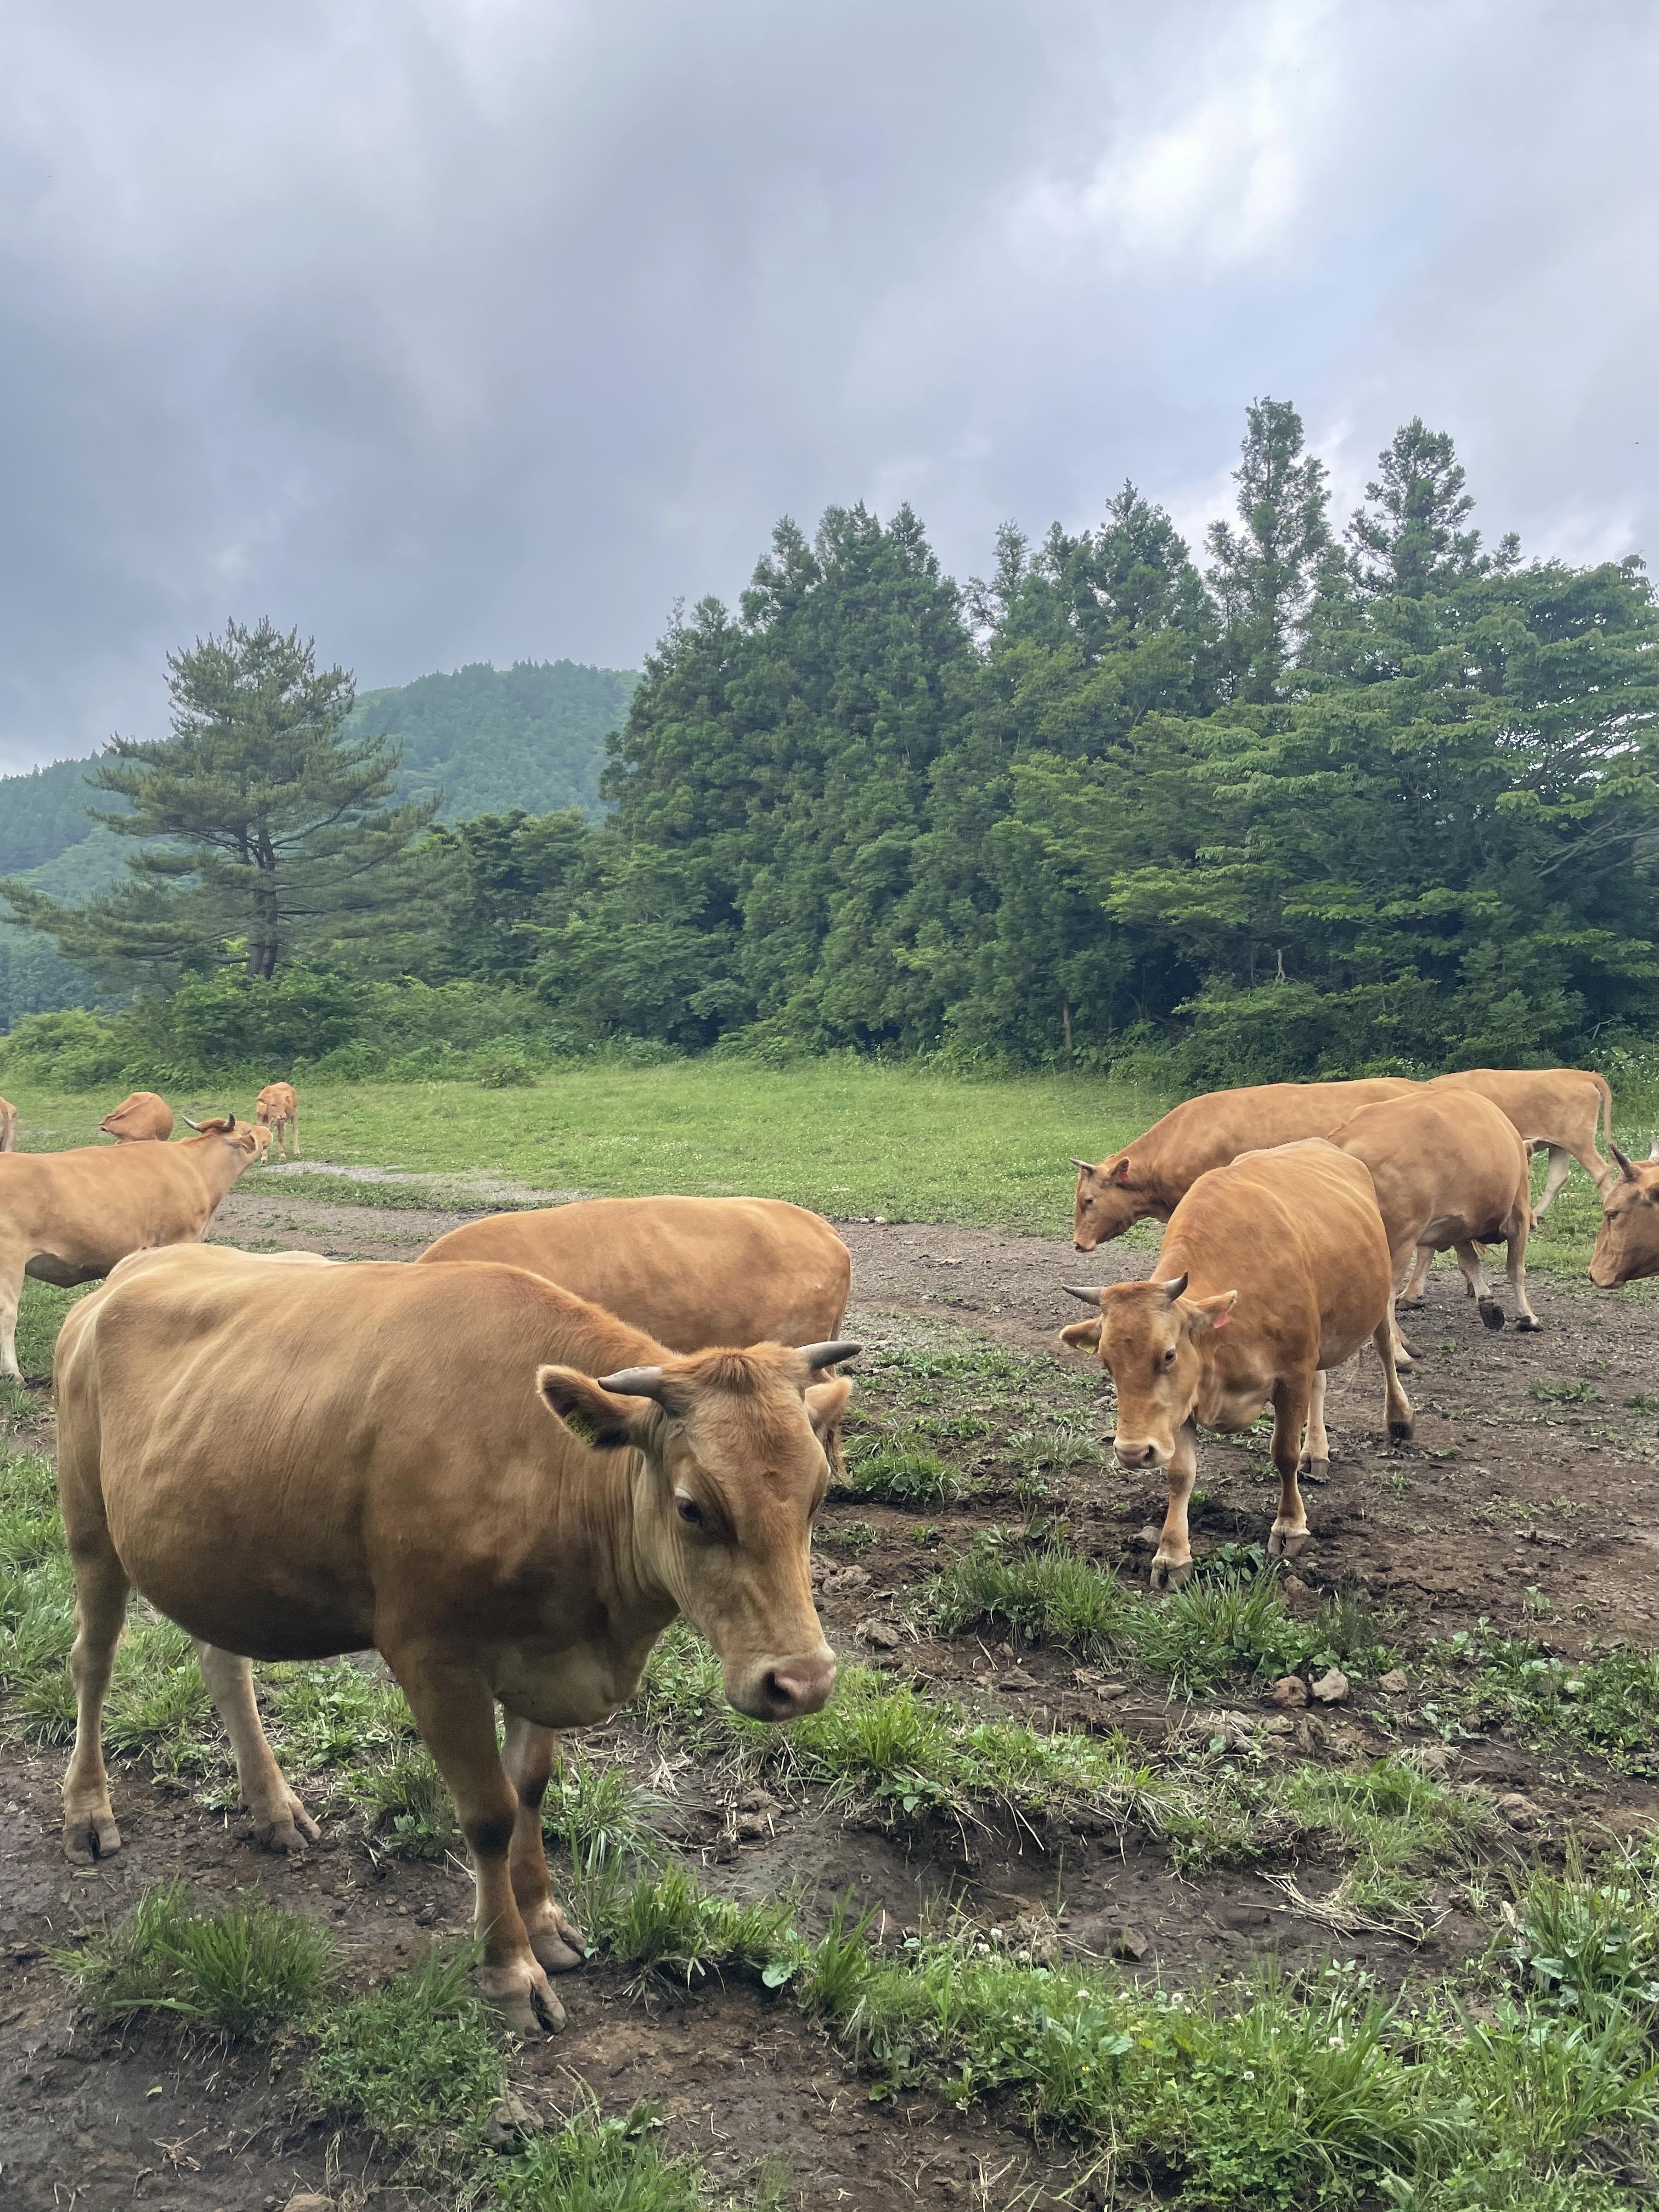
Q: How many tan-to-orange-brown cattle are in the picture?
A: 11